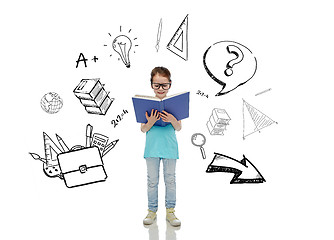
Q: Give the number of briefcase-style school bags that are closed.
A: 1